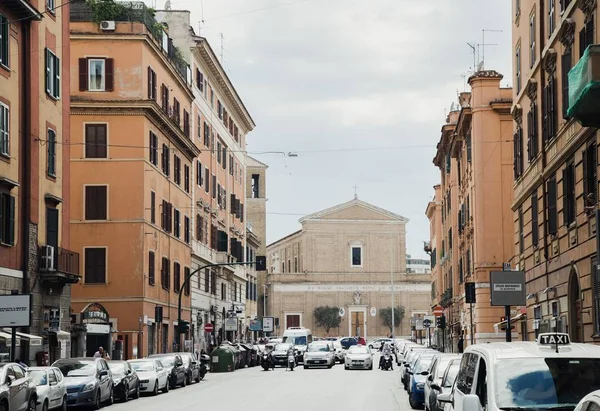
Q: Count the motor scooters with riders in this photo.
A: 3